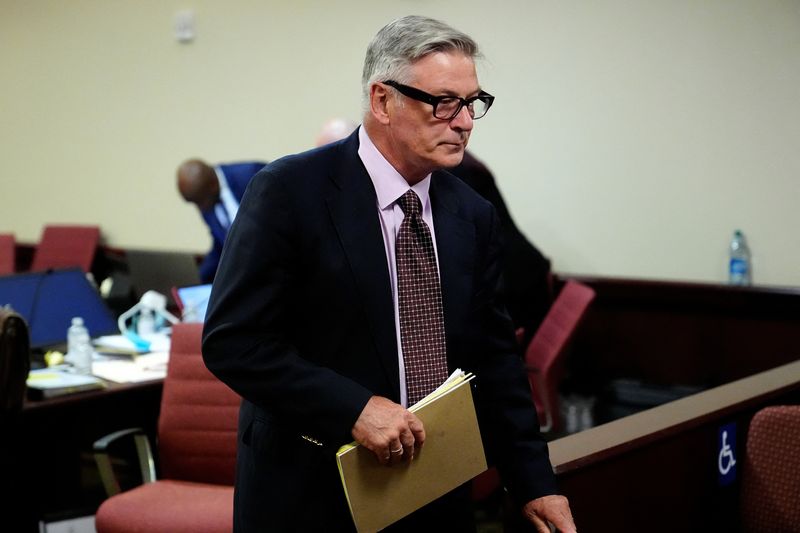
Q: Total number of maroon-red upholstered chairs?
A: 5